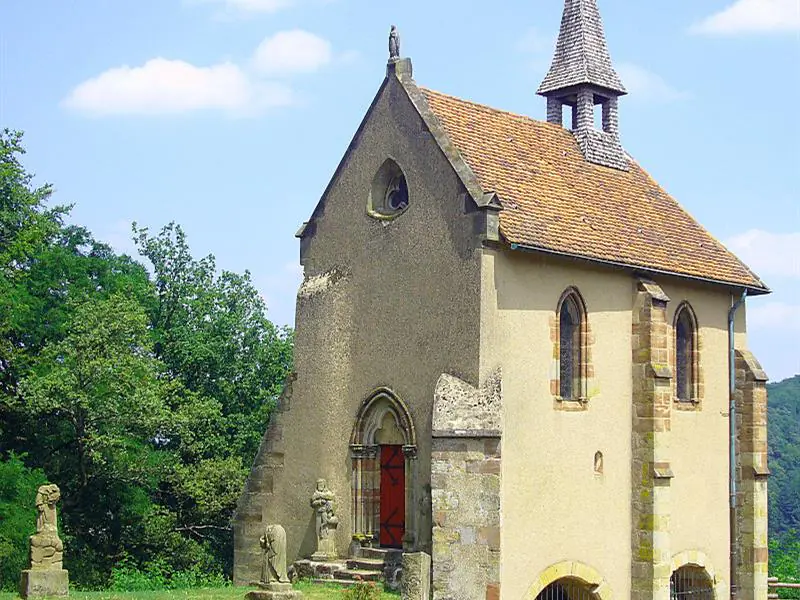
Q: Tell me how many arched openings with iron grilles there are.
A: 2